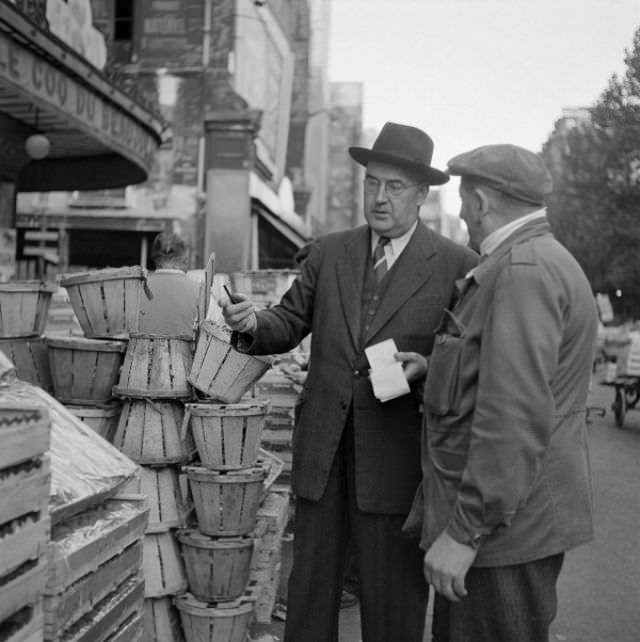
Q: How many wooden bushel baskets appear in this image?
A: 15